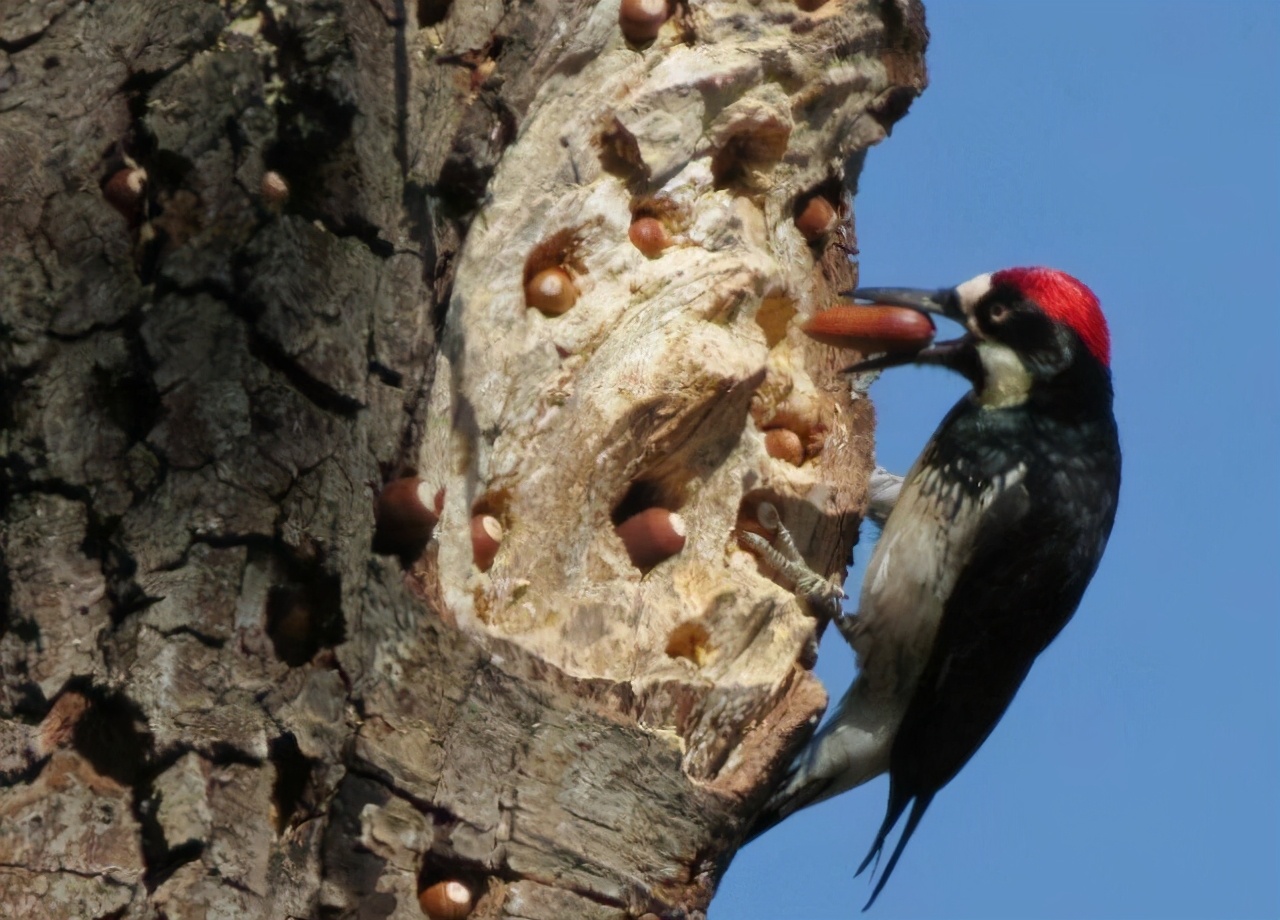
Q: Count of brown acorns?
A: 13